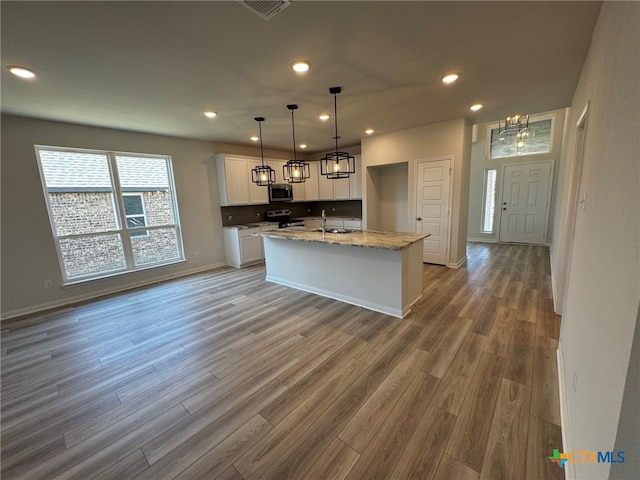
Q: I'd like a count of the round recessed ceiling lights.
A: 9